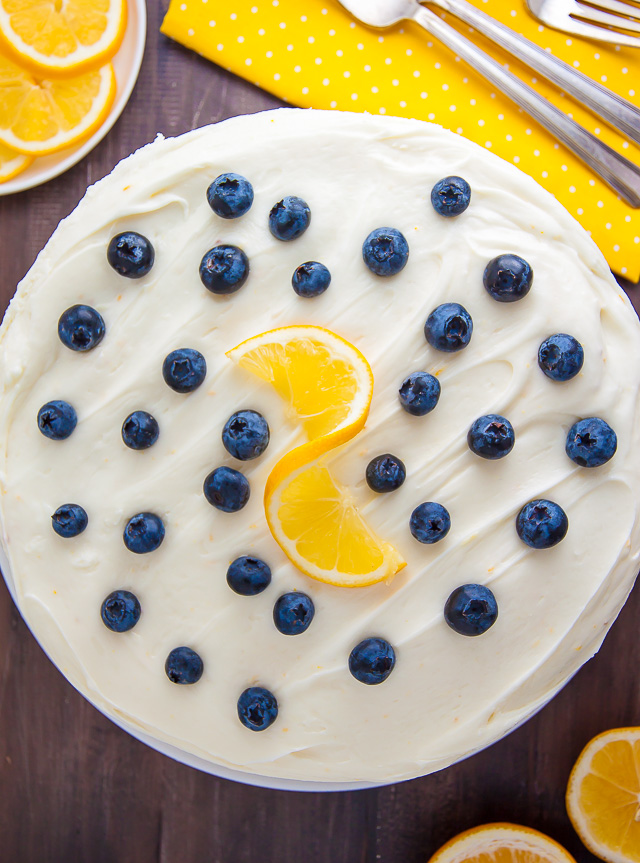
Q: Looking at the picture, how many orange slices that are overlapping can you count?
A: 3